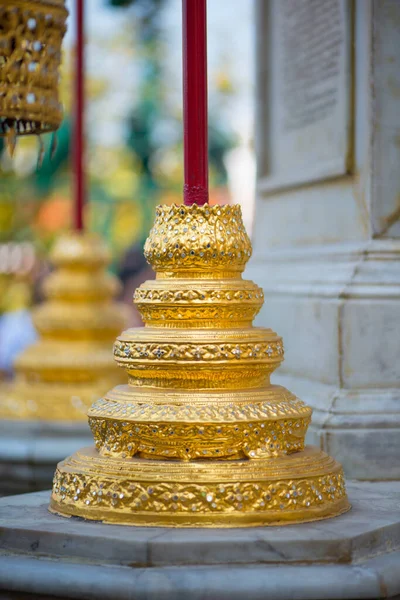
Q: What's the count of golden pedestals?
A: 2